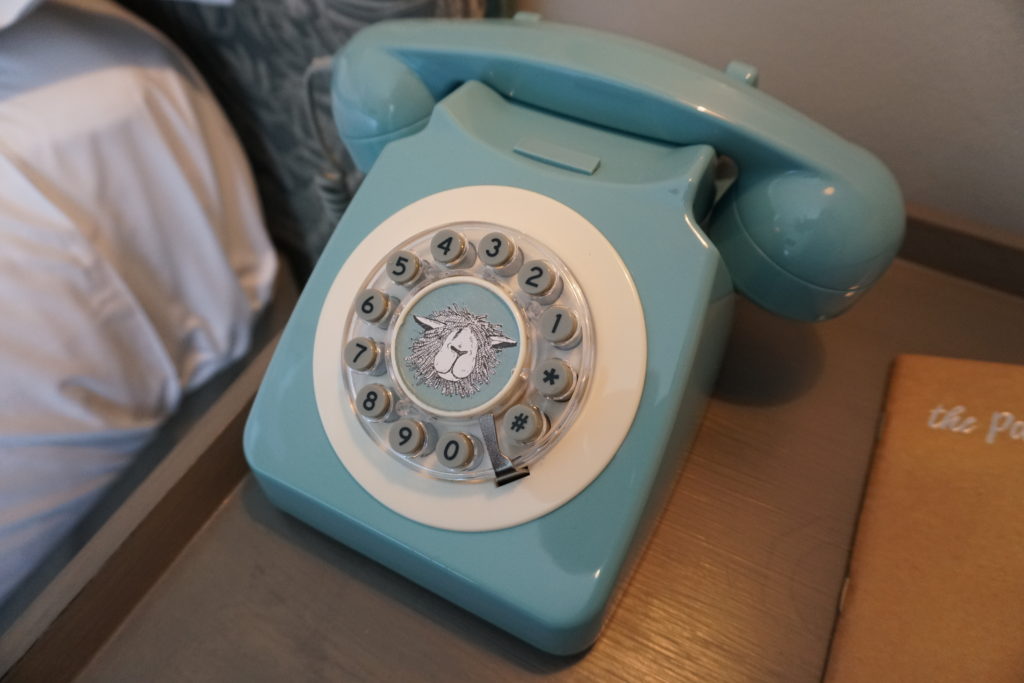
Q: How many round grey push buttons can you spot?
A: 12